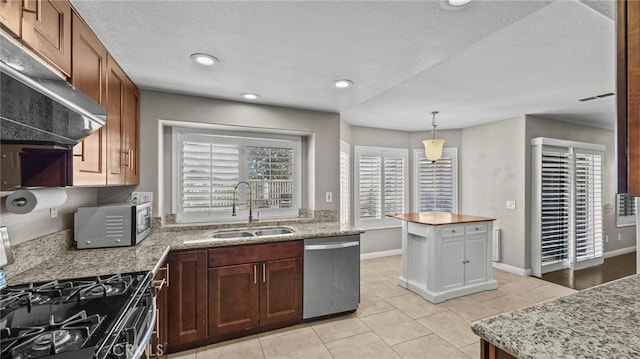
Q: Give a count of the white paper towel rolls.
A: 1